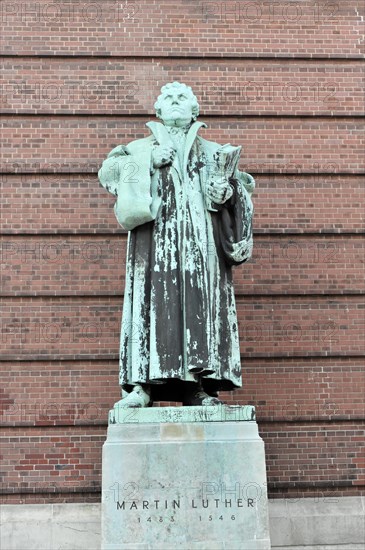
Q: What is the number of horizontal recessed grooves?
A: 8